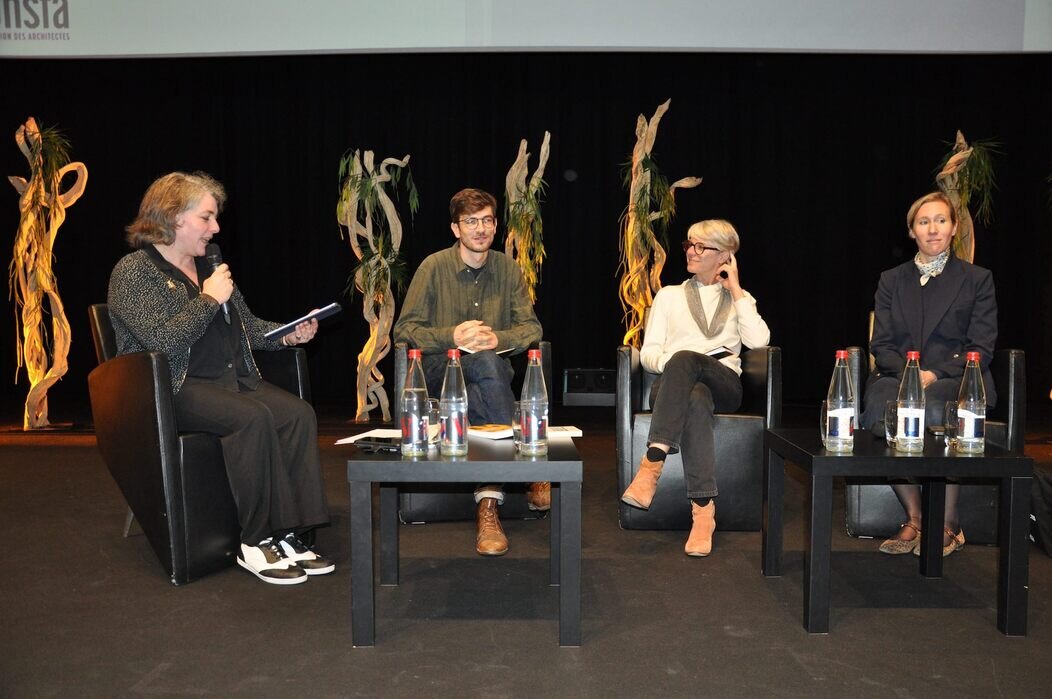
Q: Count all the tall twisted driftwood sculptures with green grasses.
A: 5